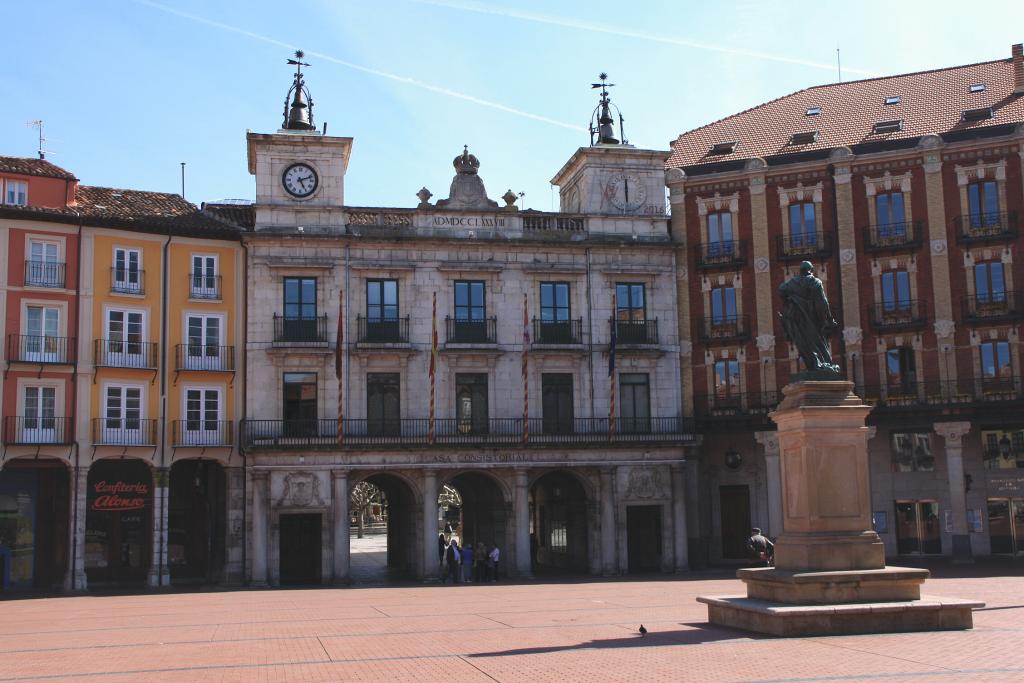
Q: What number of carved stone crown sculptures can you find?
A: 1